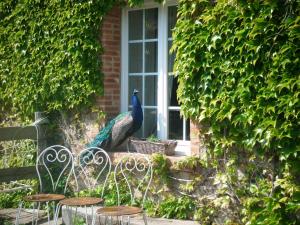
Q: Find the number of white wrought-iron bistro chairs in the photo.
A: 3